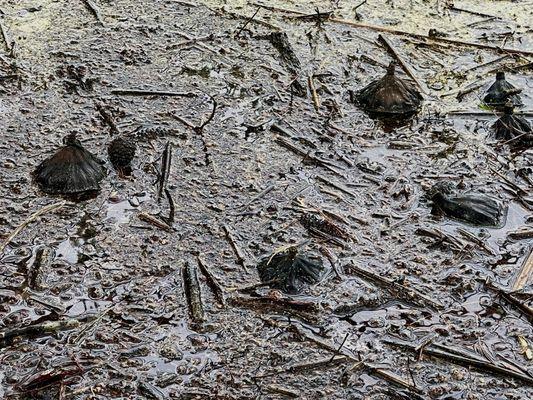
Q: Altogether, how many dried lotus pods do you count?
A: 6